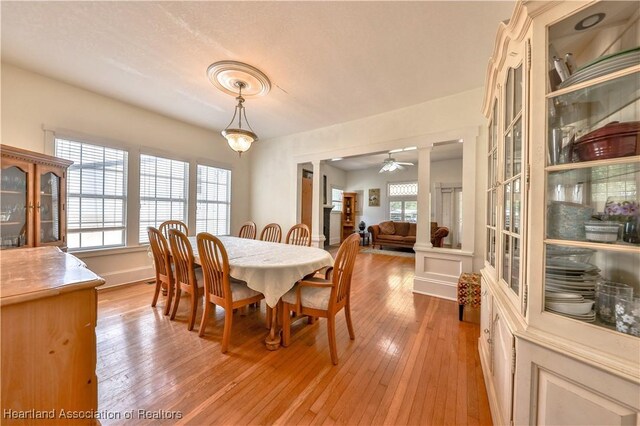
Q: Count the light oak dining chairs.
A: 8